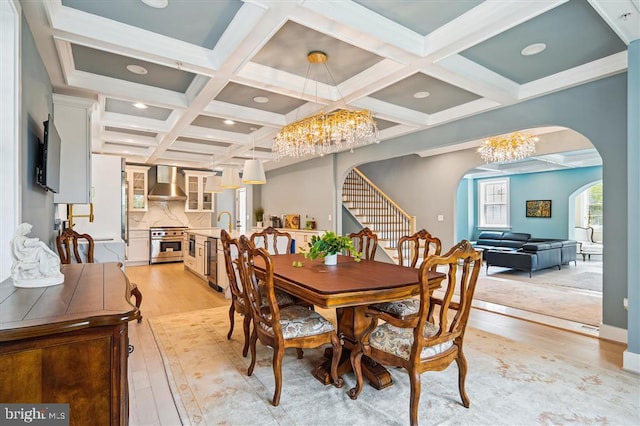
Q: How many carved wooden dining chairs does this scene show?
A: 7